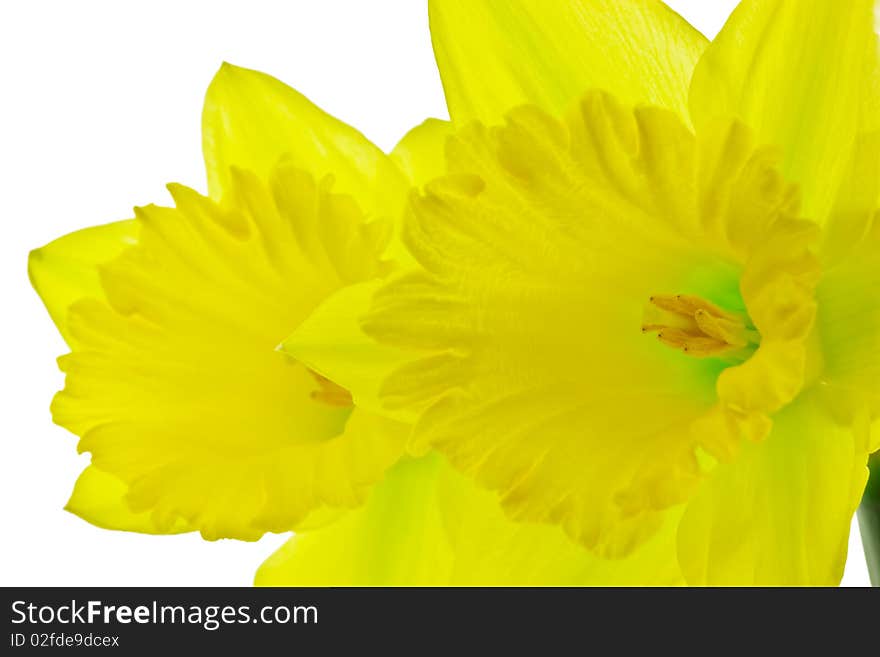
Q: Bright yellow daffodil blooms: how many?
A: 2